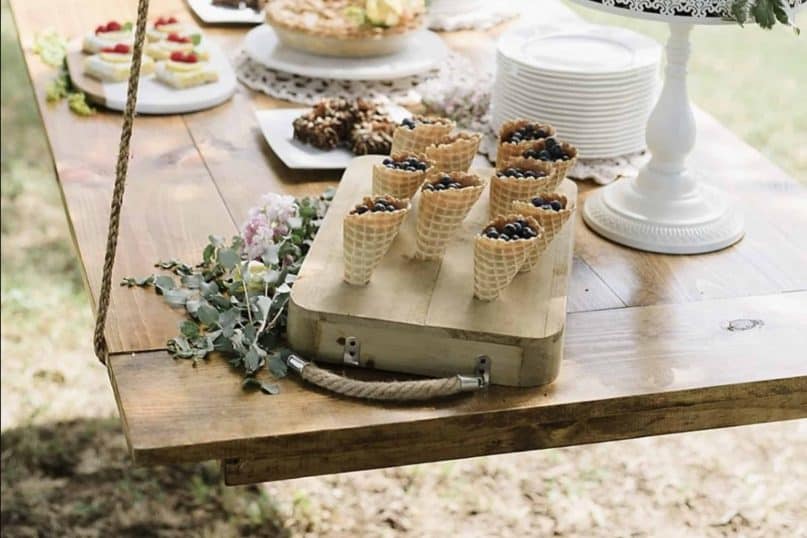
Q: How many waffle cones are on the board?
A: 10